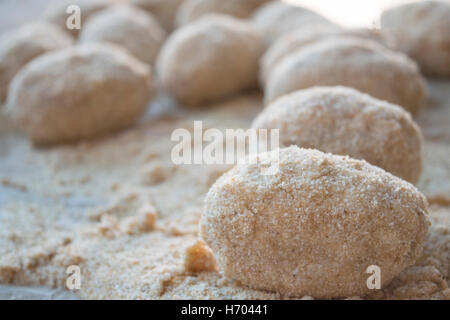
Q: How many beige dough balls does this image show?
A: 13